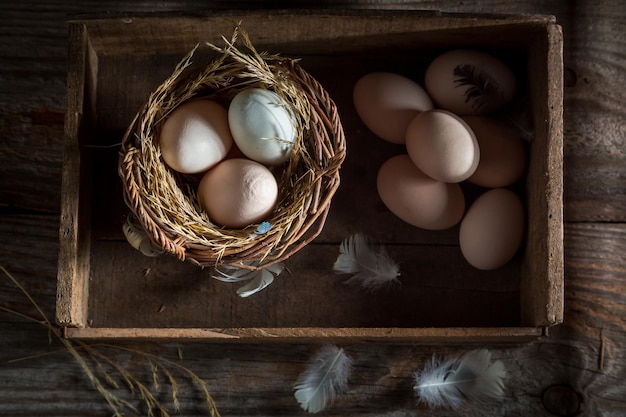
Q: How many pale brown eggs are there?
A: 8